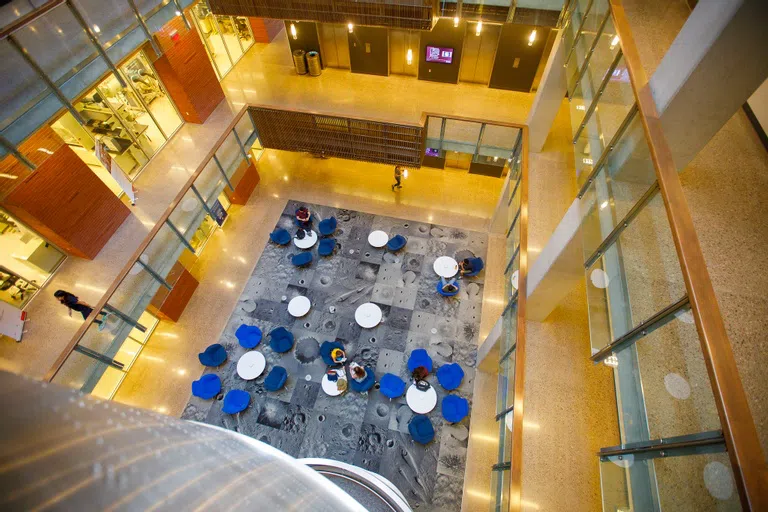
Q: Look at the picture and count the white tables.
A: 8